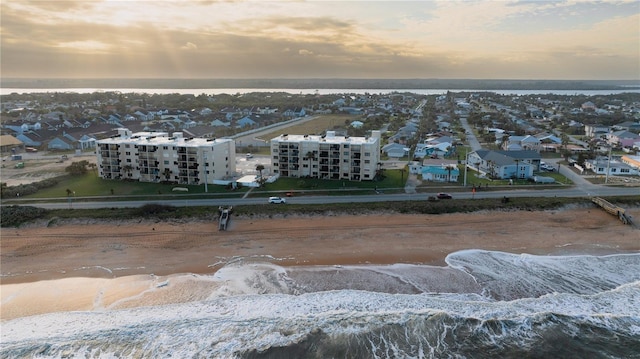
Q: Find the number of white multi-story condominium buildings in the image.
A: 2